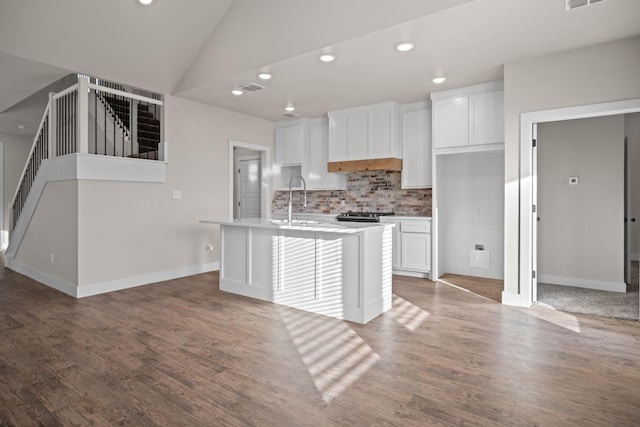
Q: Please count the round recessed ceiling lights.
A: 7